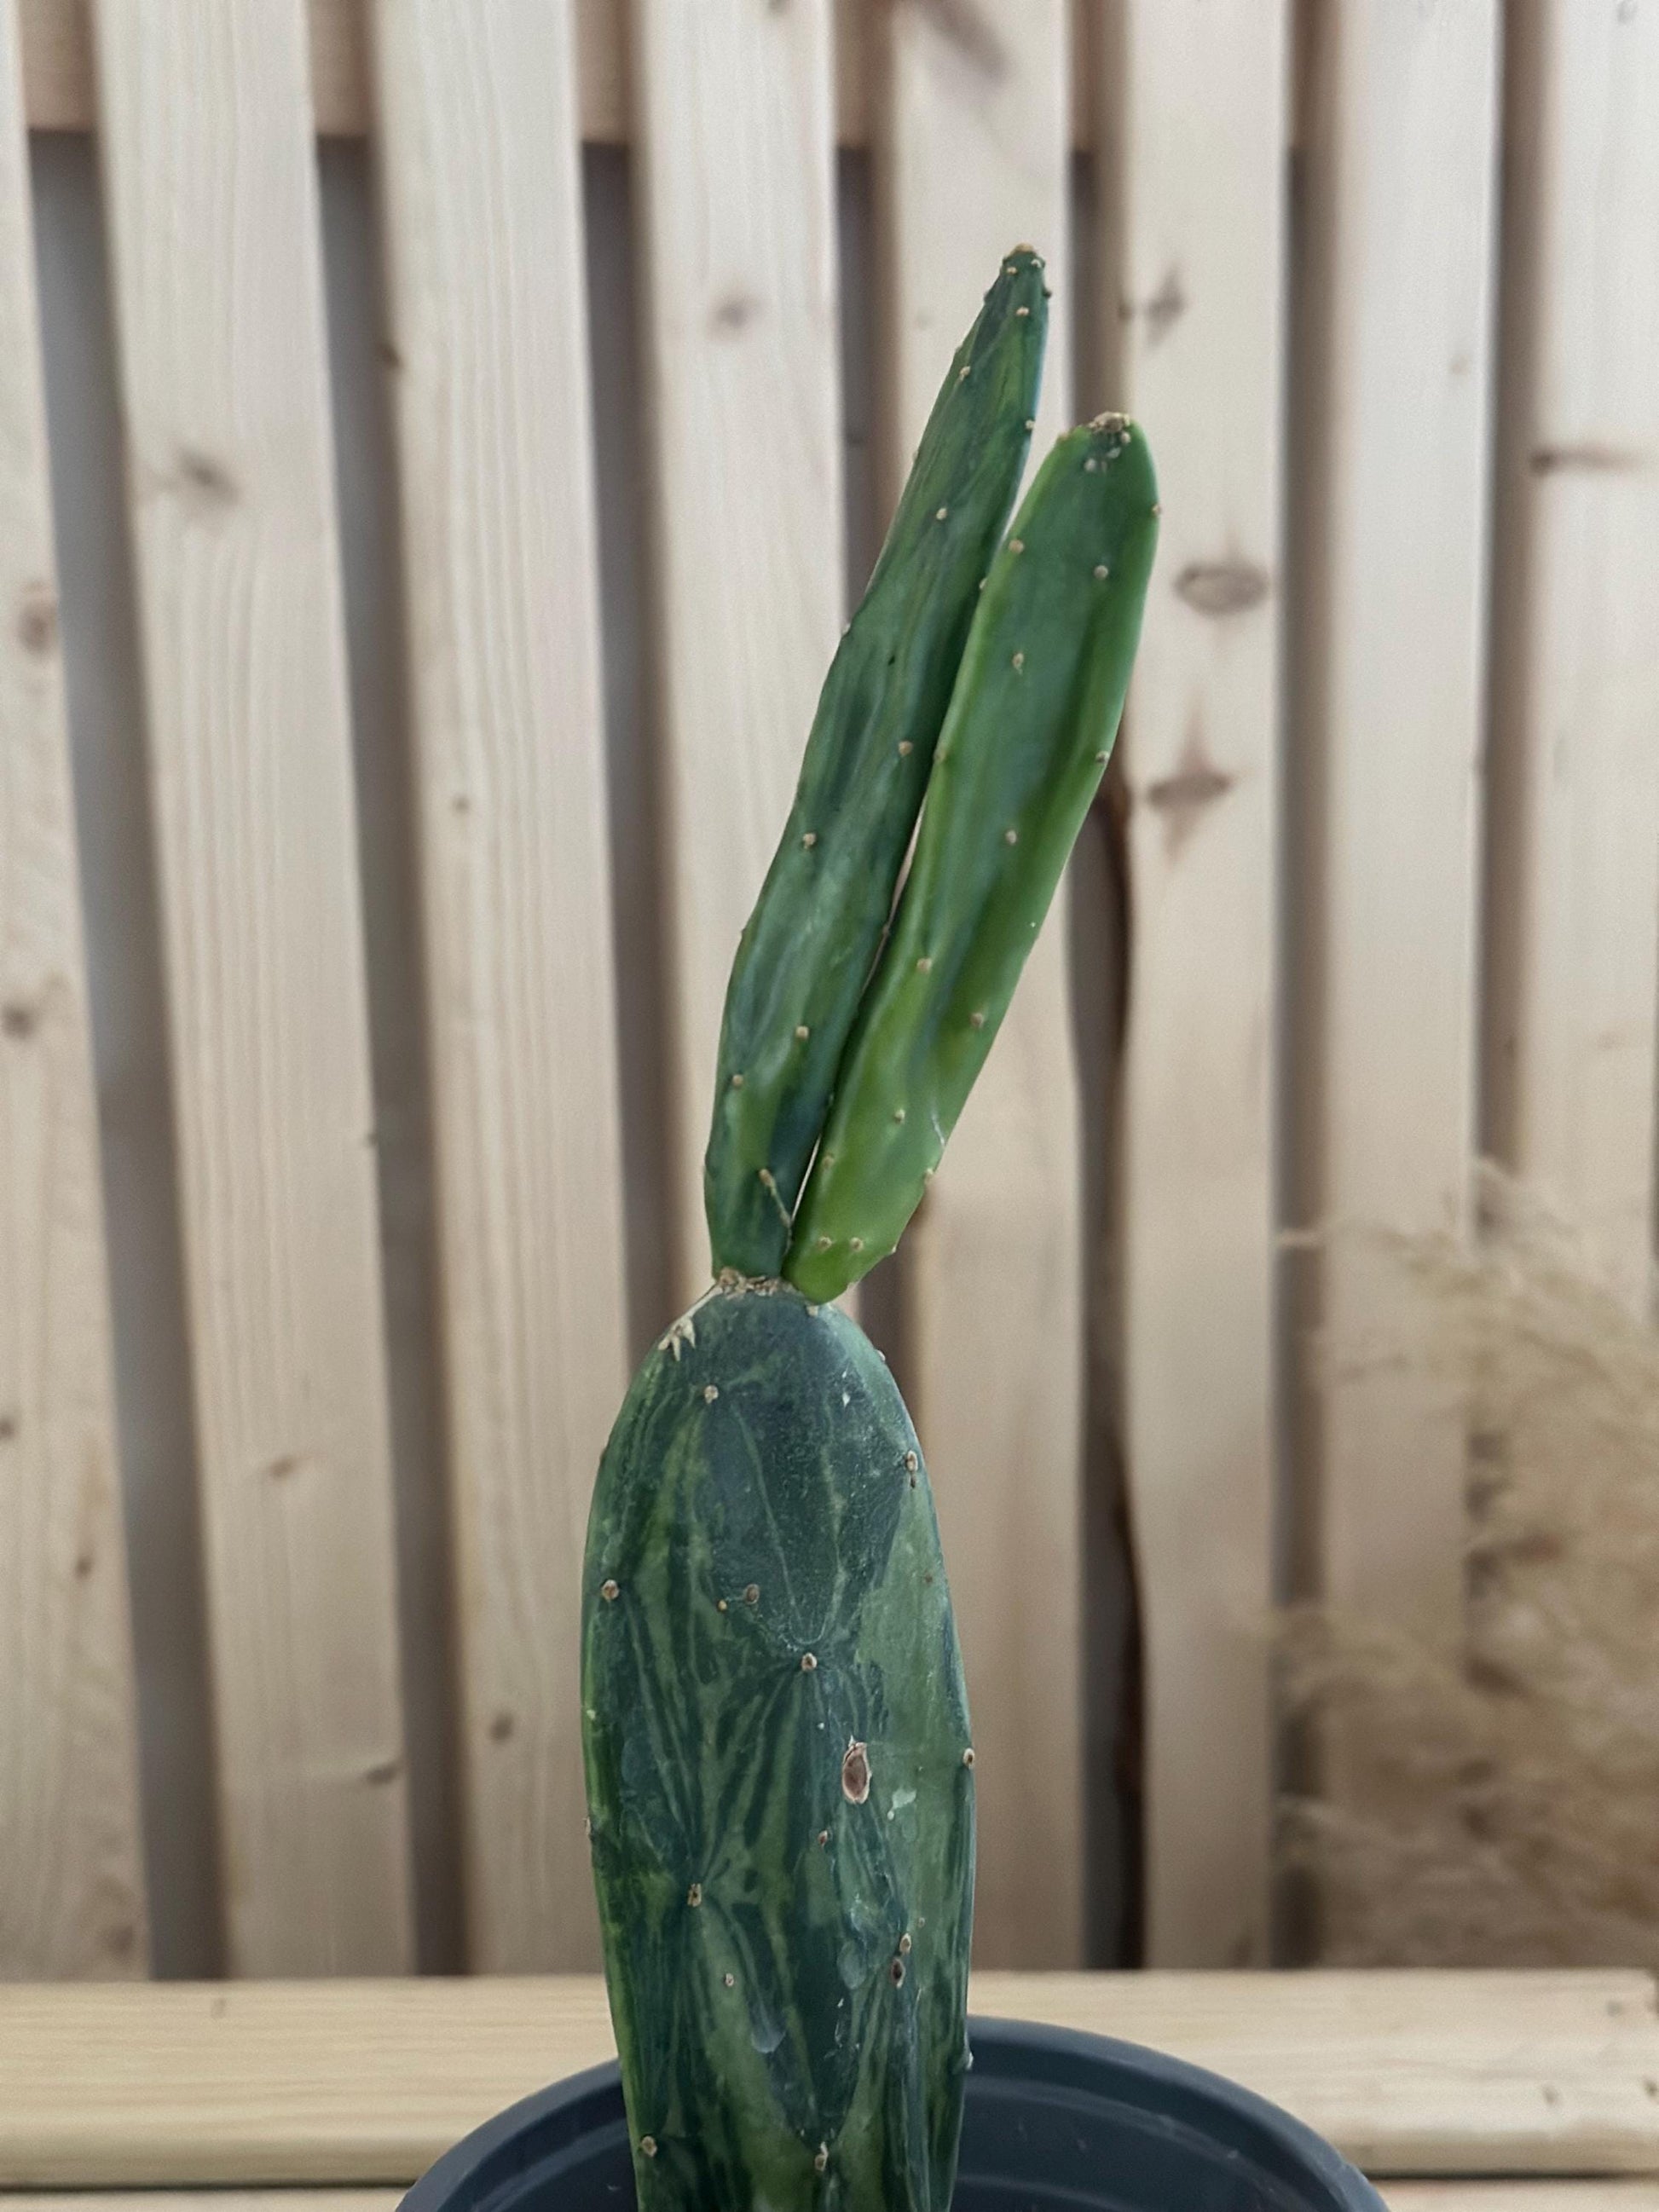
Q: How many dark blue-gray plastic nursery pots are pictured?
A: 1